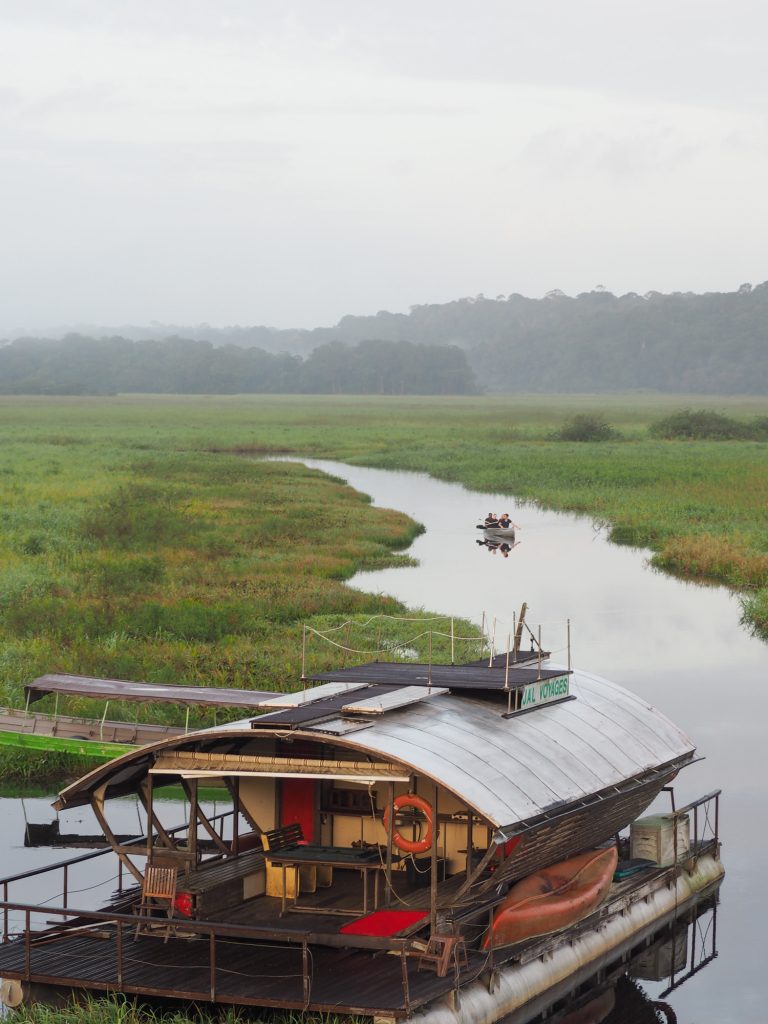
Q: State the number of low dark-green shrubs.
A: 2